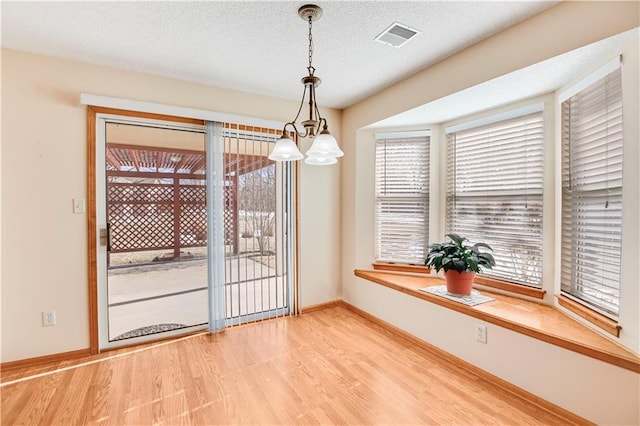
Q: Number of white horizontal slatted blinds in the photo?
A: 3